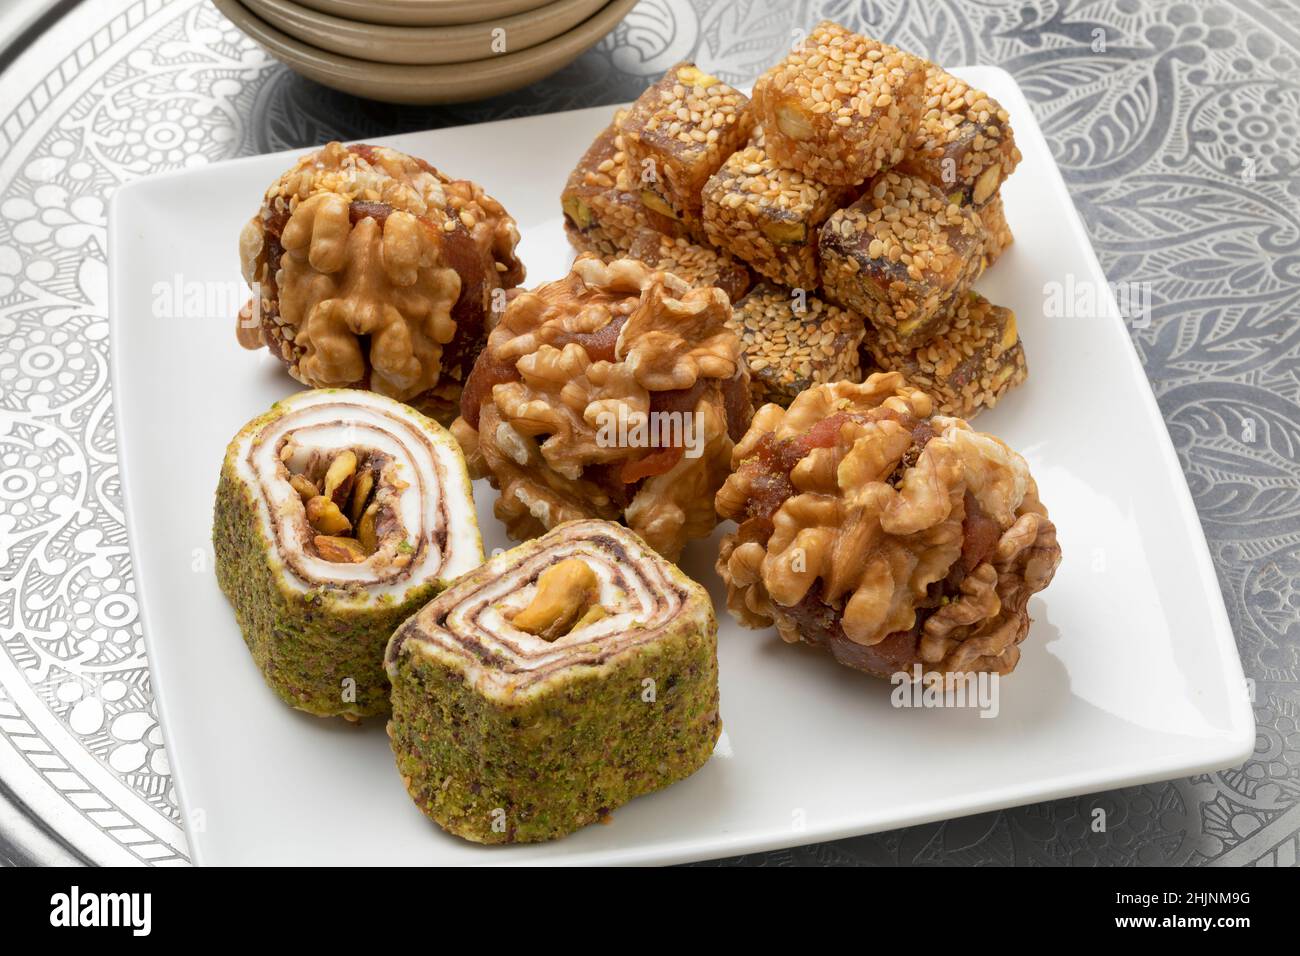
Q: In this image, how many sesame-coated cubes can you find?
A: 10